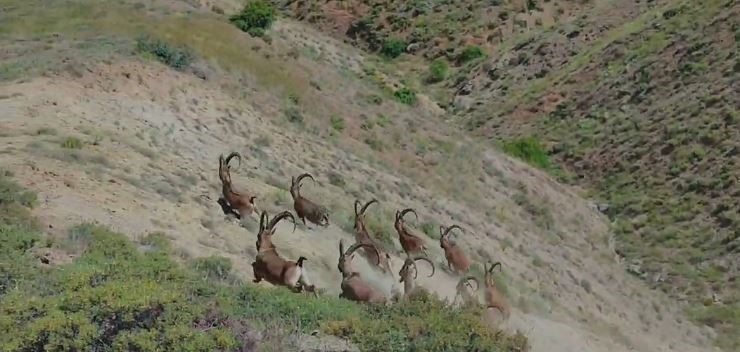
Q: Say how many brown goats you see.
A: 10